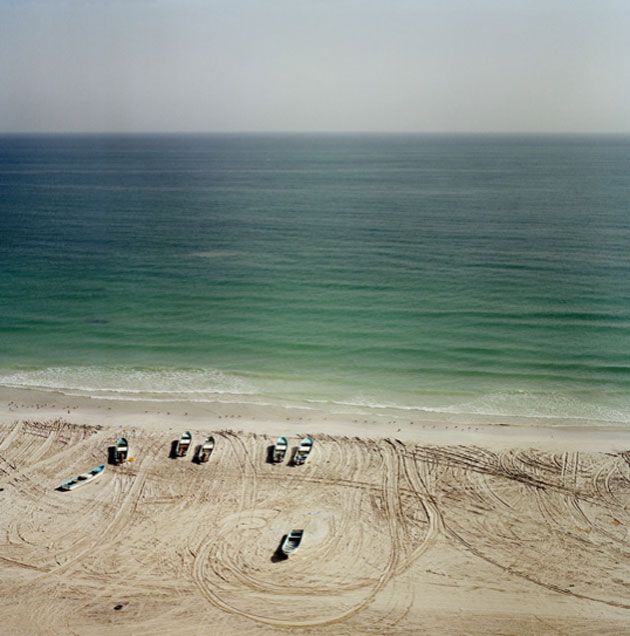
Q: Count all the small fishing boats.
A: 7